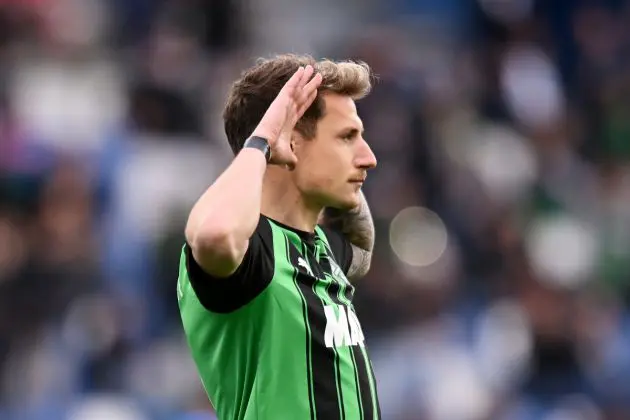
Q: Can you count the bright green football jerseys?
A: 1